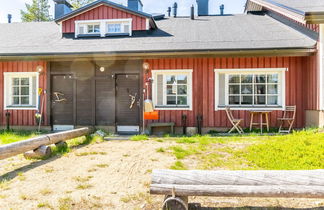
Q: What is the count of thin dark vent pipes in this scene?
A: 5